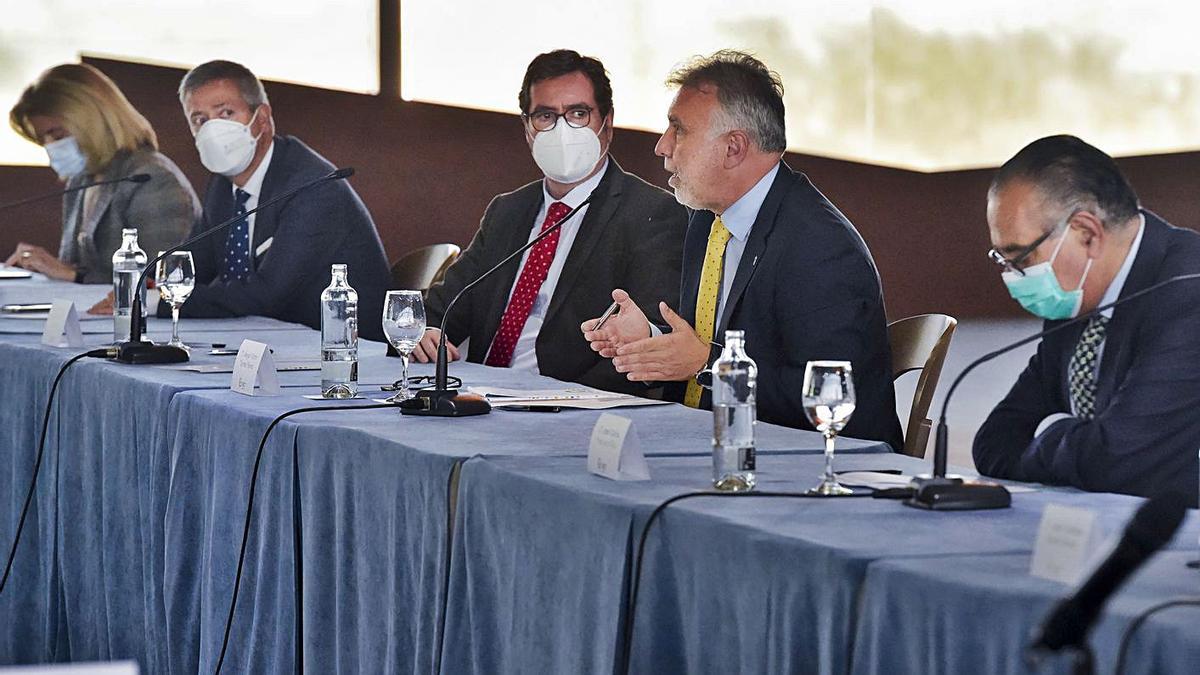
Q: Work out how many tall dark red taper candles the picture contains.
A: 0